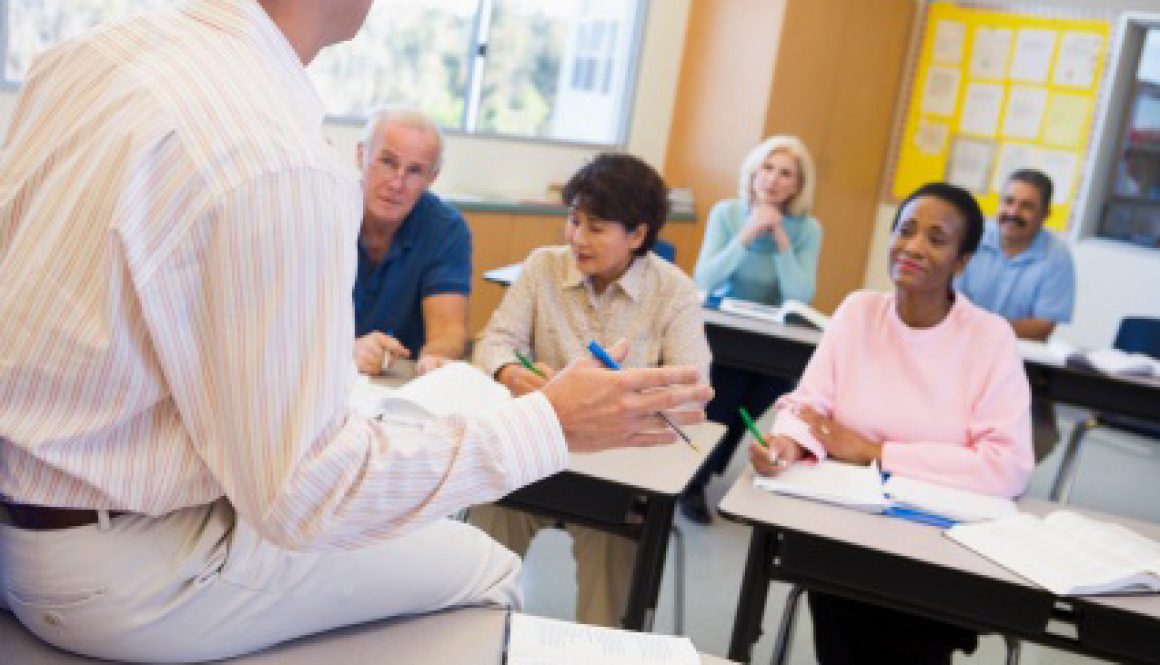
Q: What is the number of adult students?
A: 5